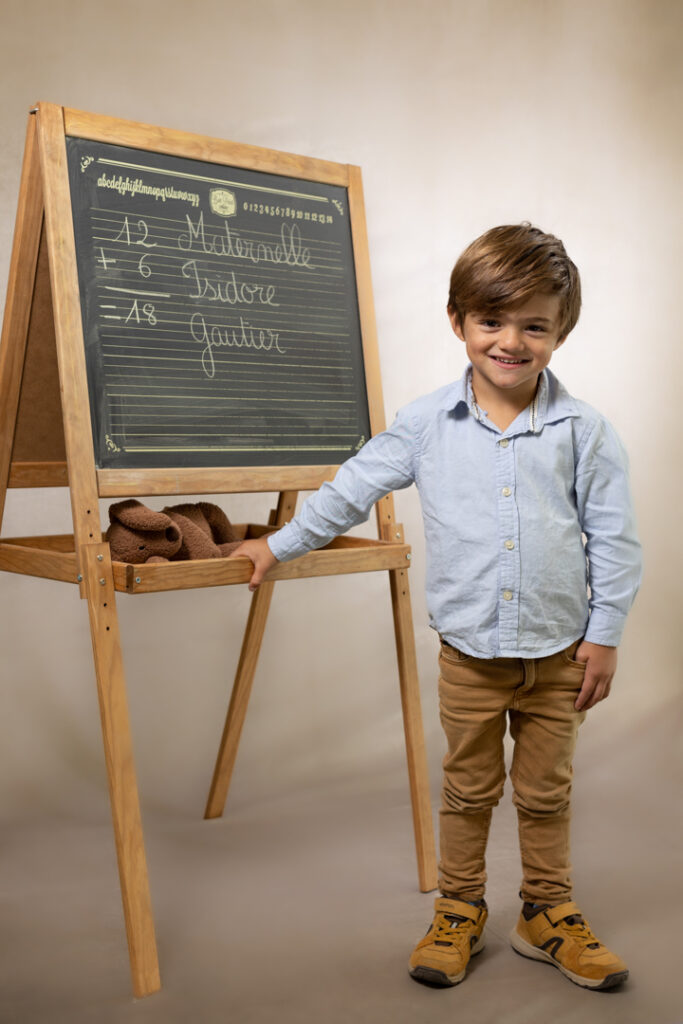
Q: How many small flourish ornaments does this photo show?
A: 4